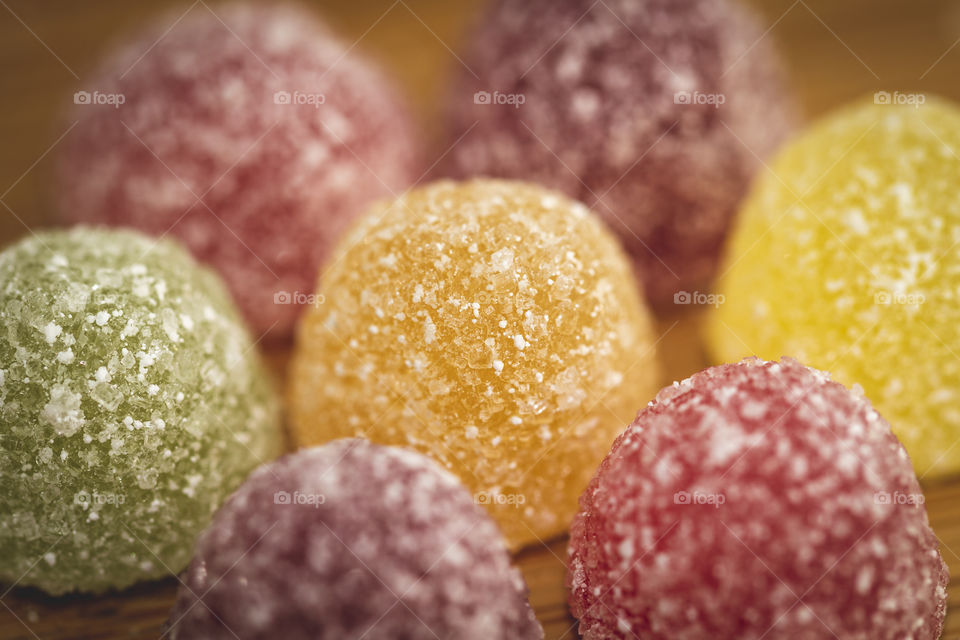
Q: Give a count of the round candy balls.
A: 7